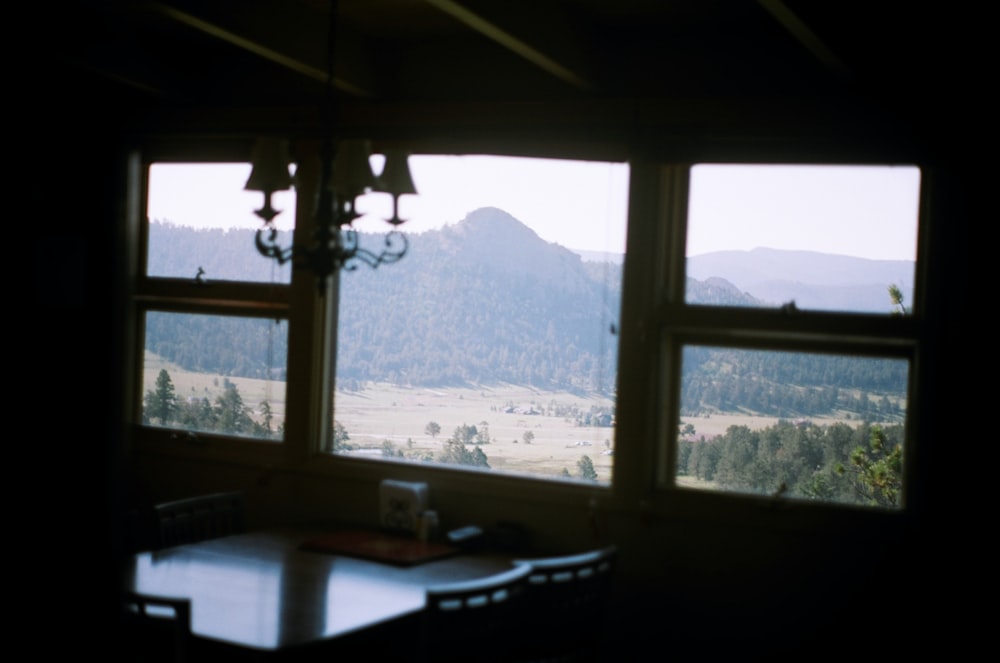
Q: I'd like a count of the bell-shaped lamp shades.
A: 3